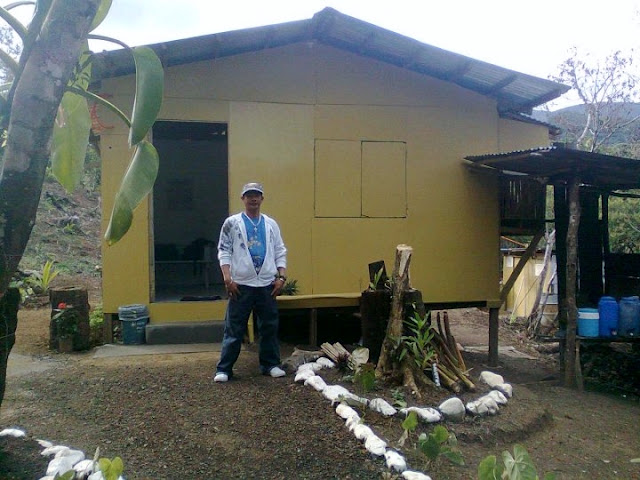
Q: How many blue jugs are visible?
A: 3